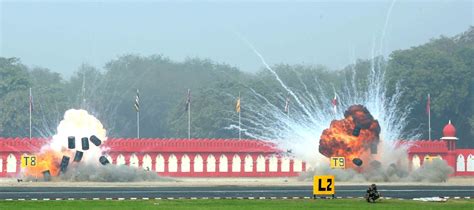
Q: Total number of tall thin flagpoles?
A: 7